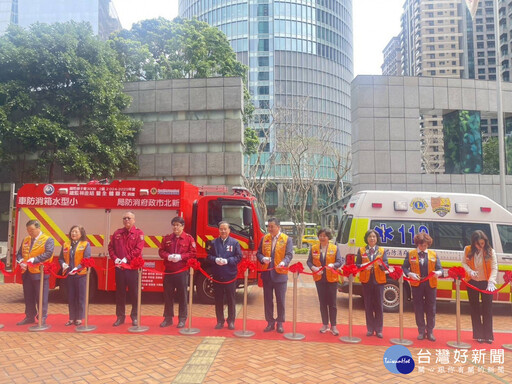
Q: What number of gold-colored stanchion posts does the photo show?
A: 9